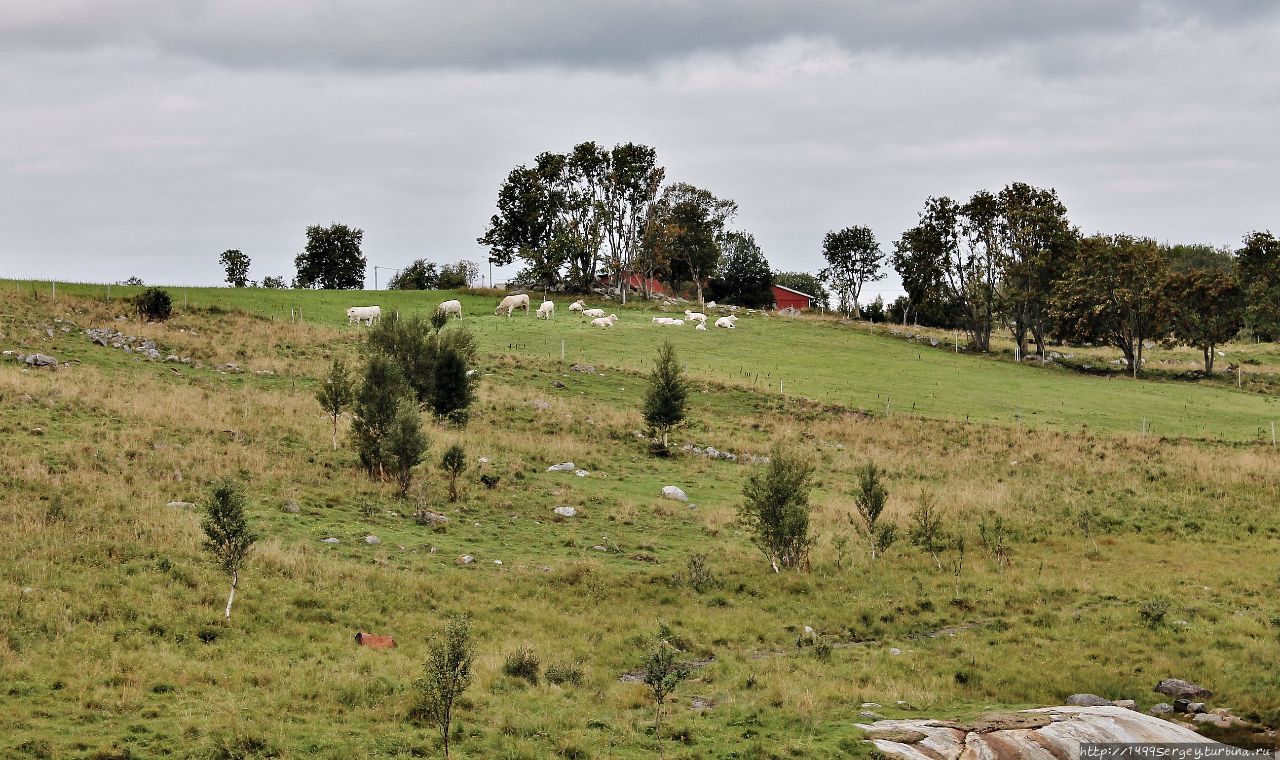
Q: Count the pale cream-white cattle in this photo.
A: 13